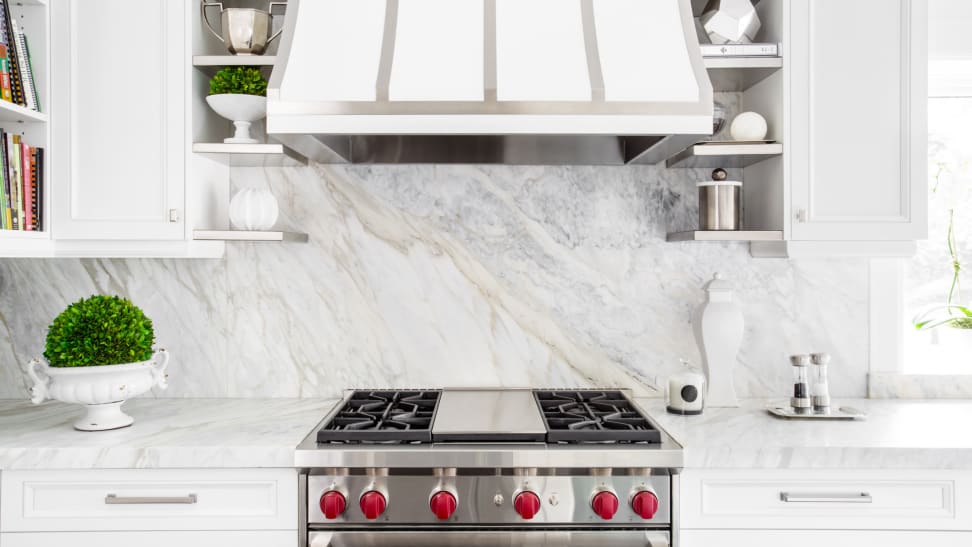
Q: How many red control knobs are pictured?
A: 6